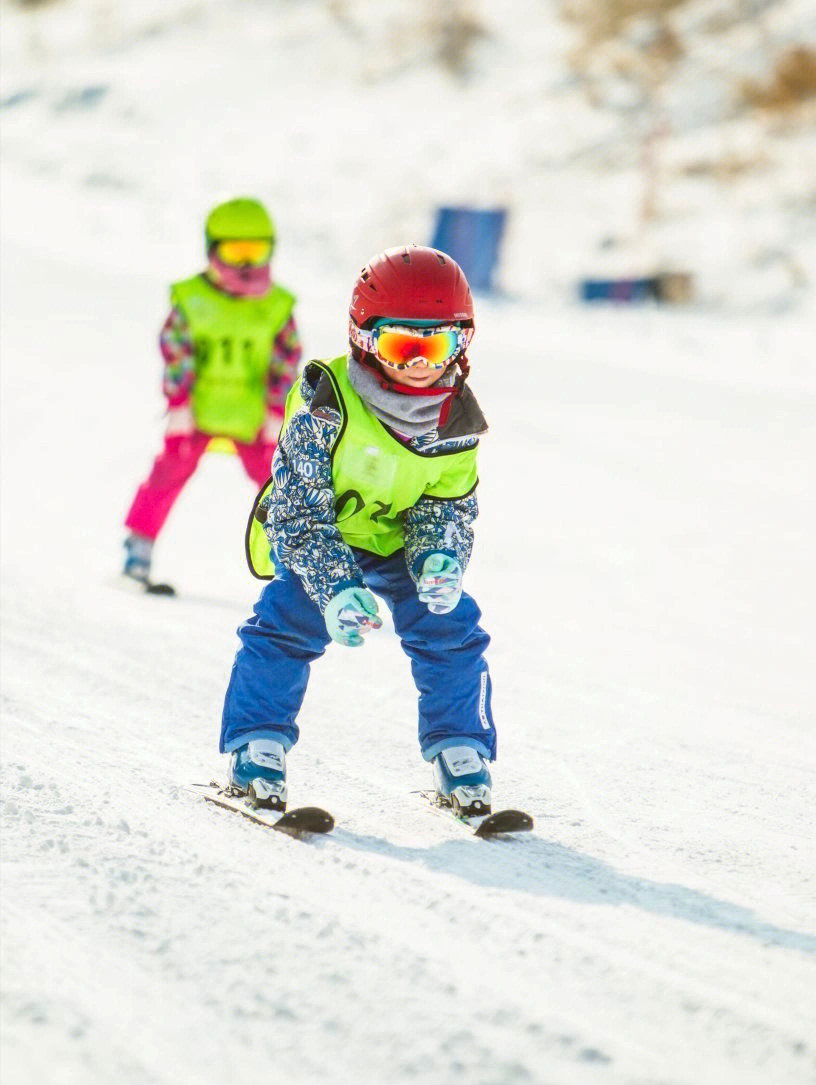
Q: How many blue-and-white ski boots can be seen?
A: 3